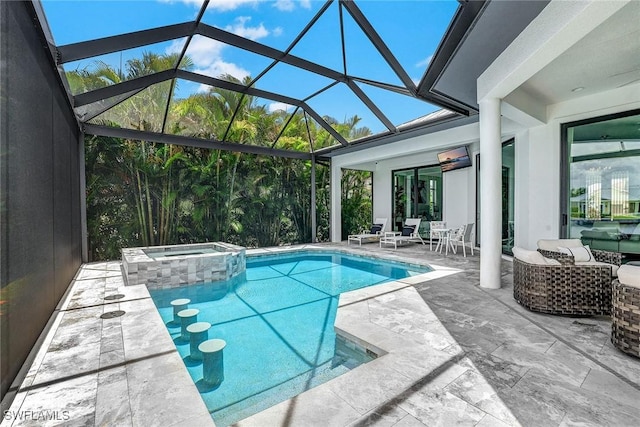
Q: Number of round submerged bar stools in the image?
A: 4